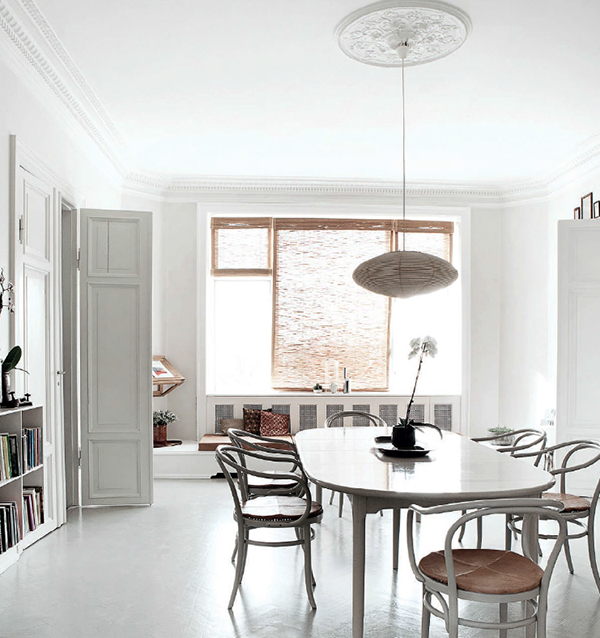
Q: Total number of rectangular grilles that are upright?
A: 9